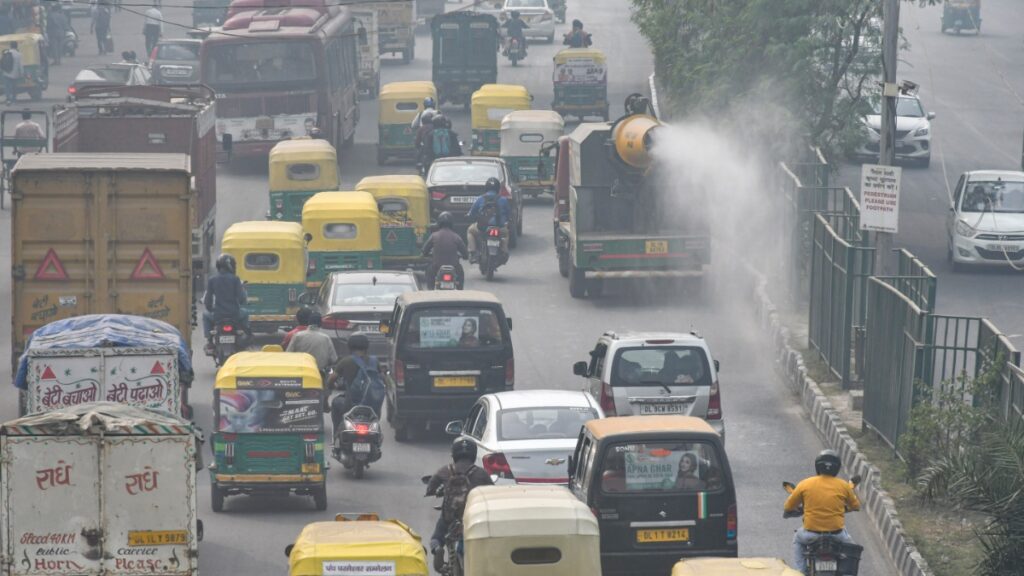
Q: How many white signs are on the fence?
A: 1